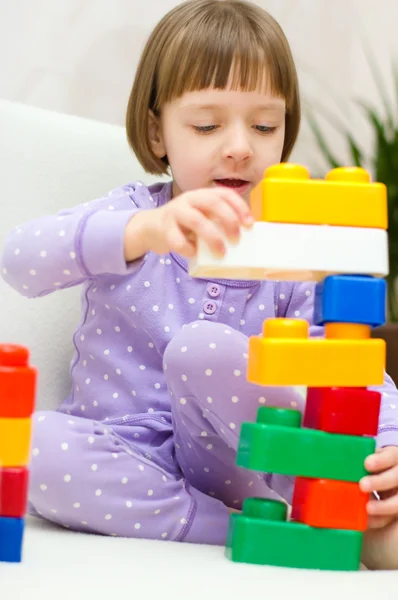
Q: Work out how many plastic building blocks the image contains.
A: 12